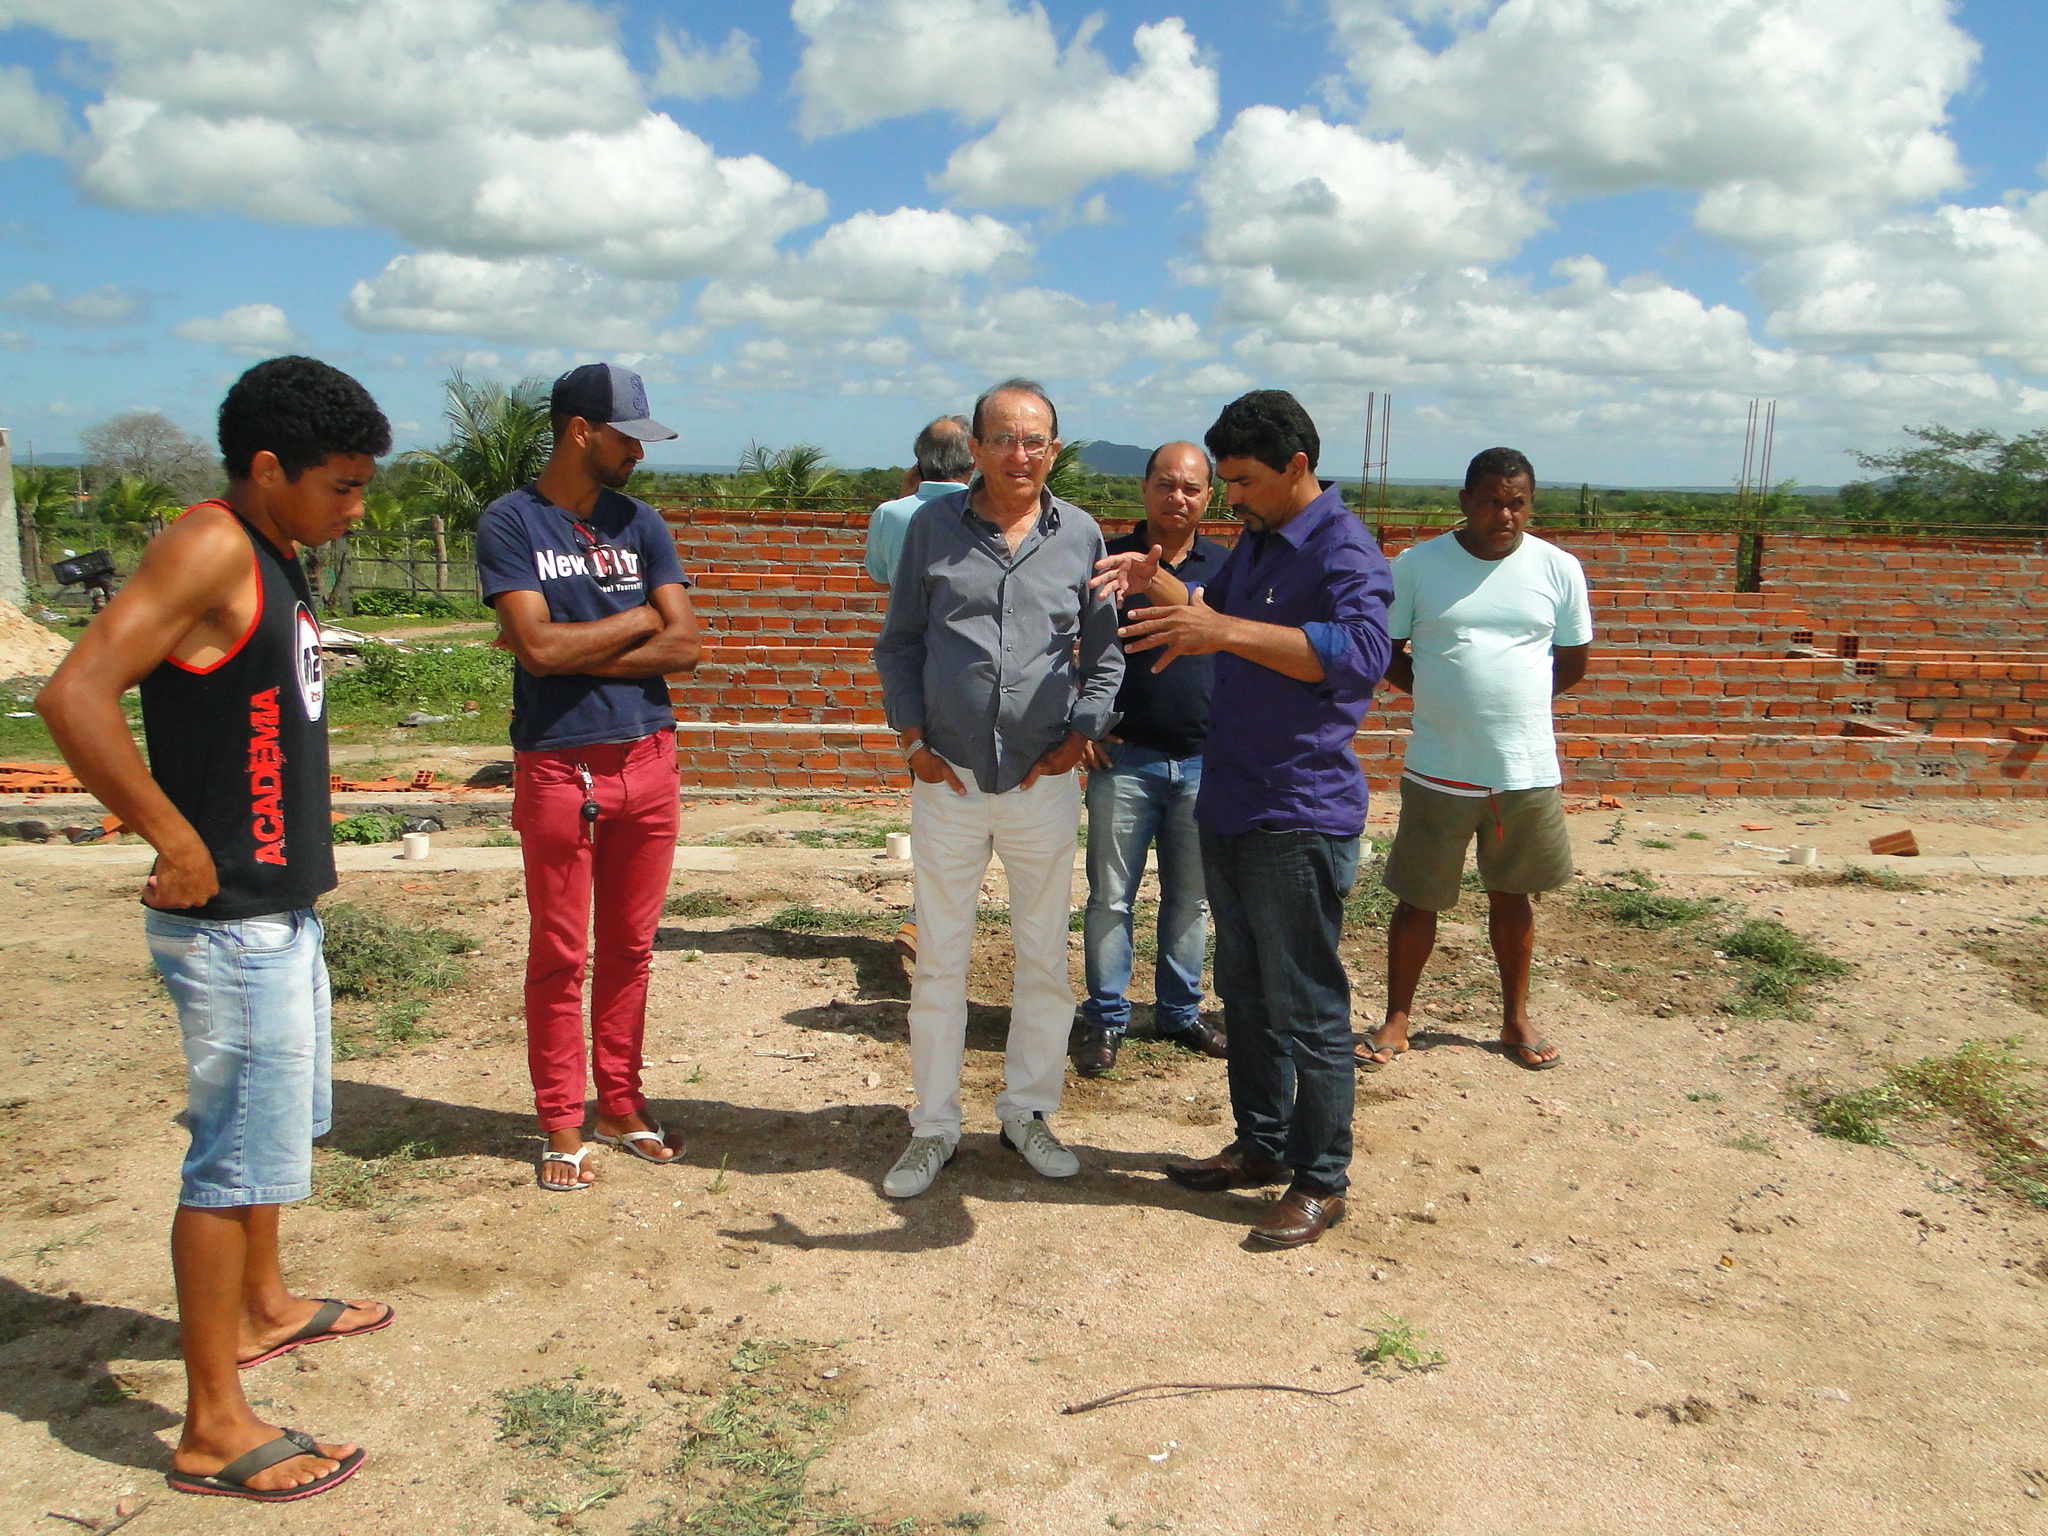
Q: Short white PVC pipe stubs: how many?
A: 4